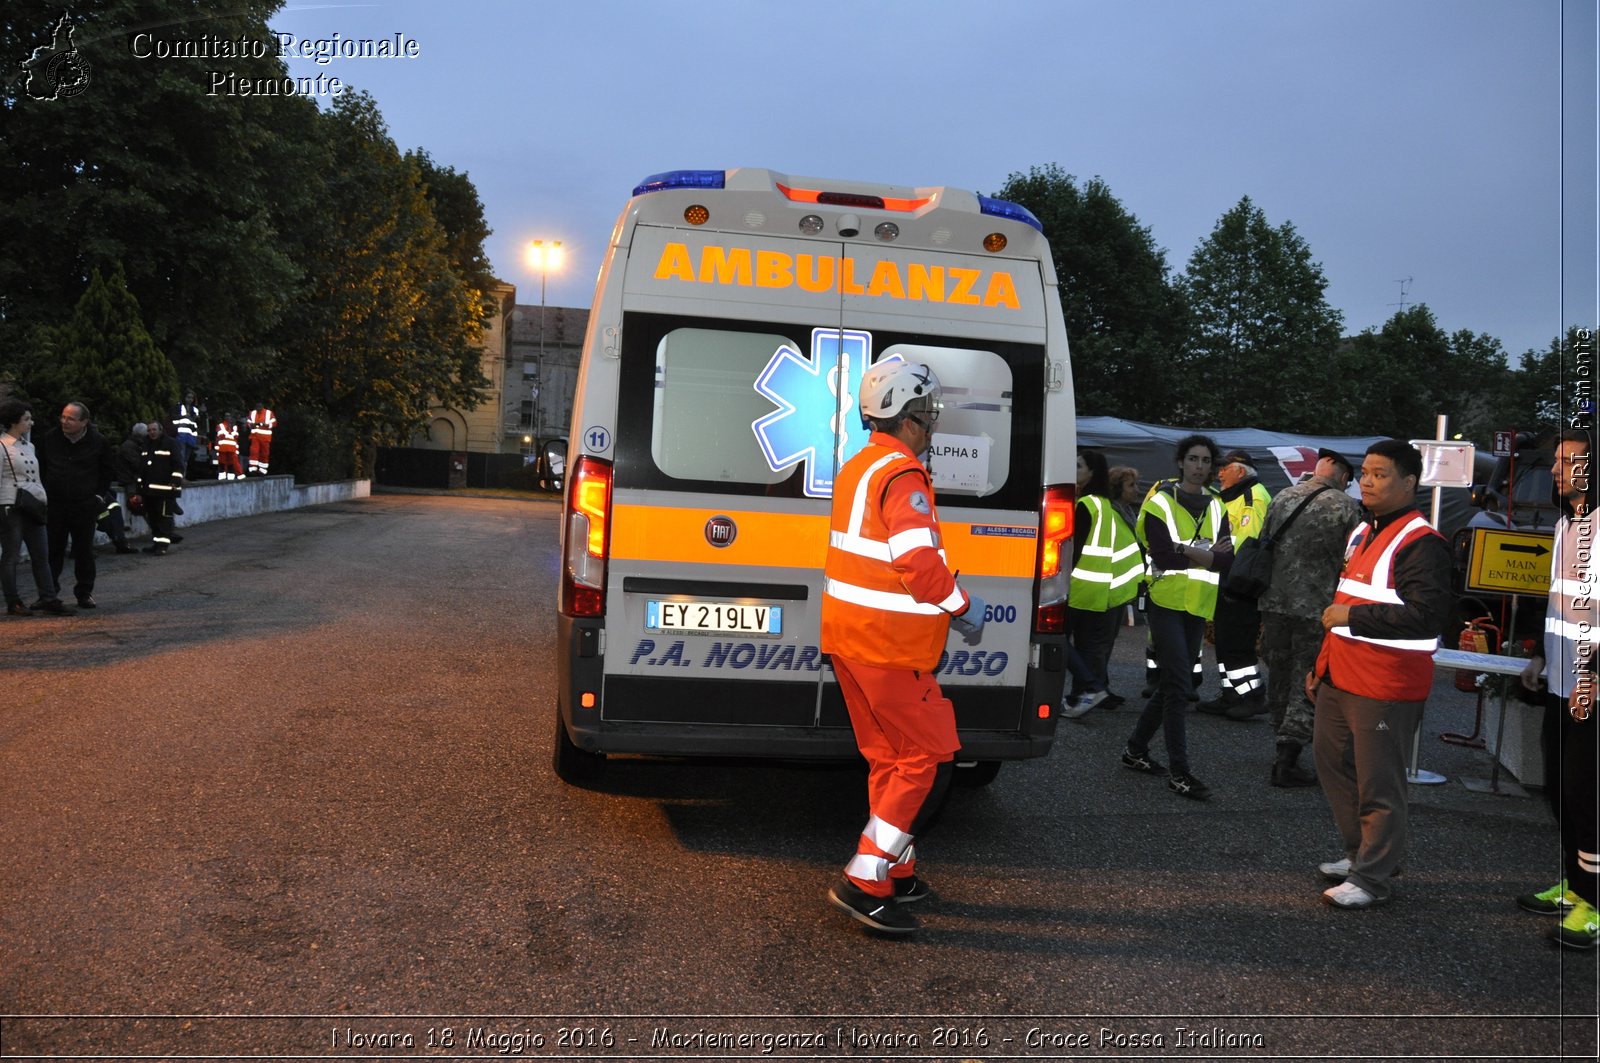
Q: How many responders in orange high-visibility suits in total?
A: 3